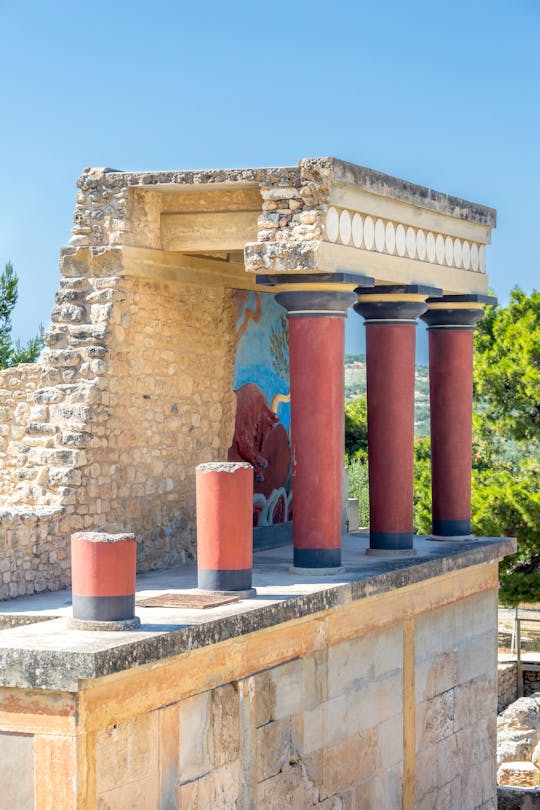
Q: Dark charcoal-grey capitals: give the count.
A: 3